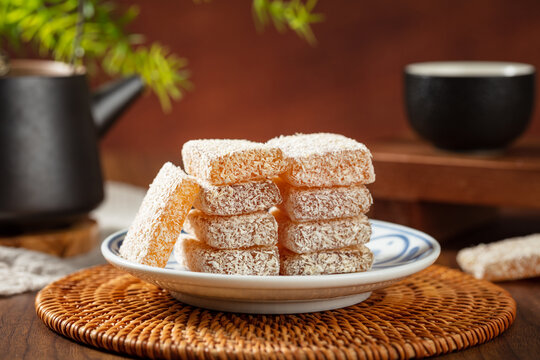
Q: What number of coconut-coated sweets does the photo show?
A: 10